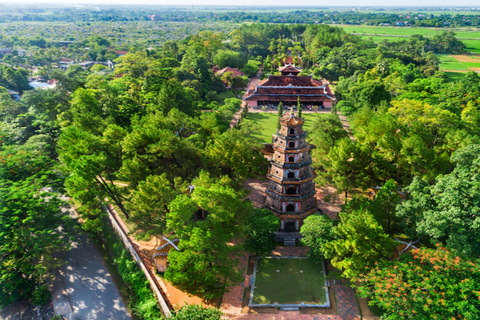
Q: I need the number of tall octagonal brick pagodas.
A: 1